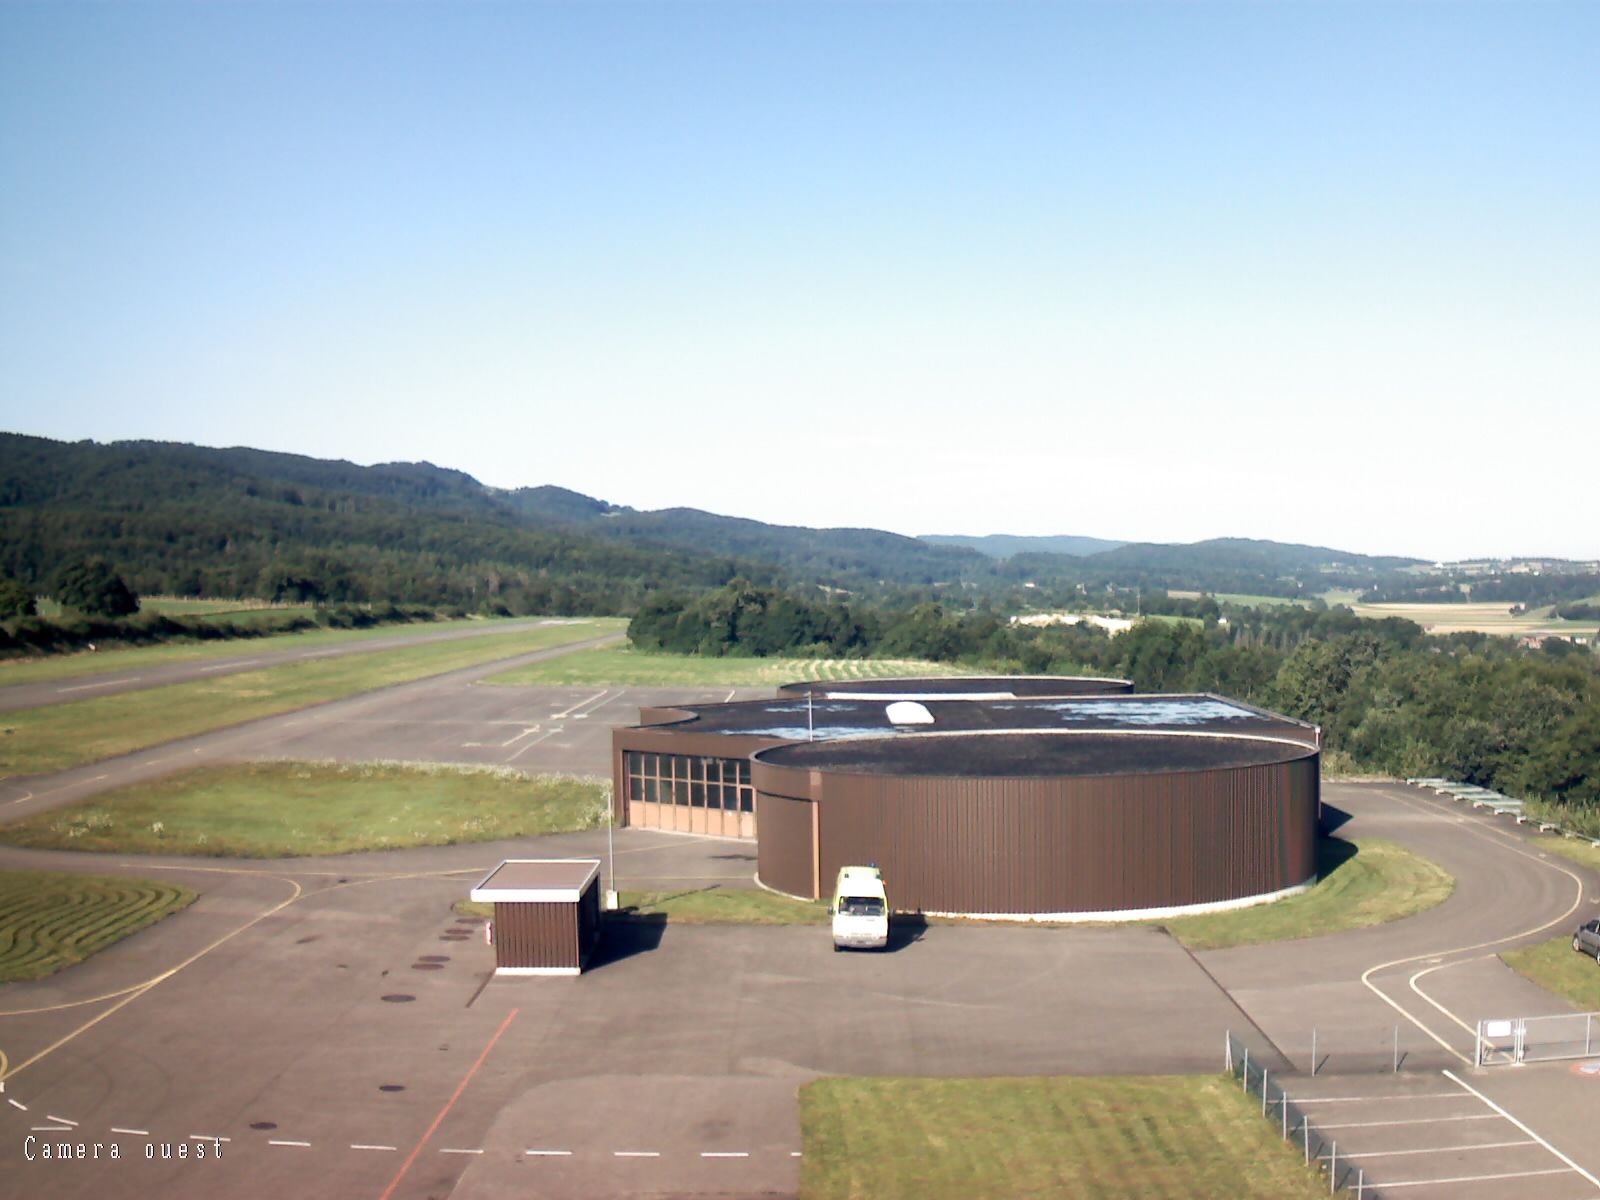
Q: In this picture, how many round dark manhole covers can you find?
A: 8